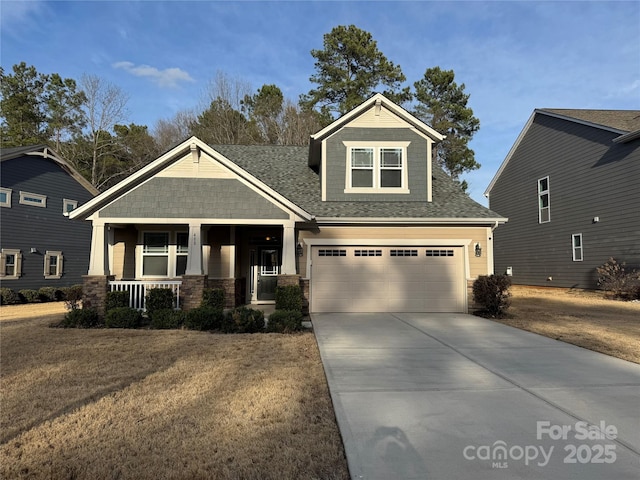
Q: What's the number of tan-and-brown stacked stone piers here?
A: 3